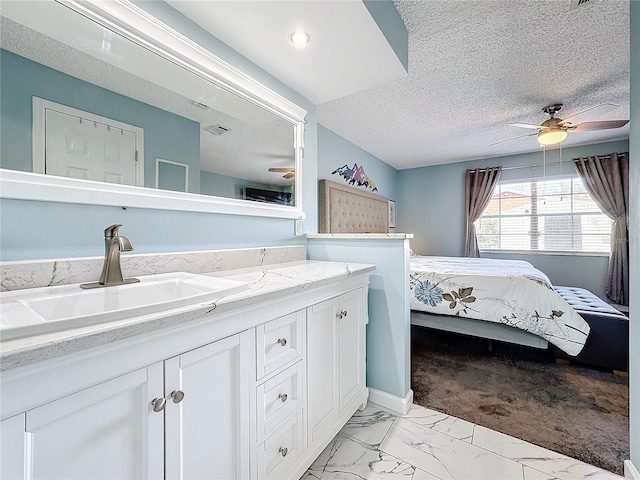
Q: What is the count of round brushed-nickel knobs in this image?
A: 7